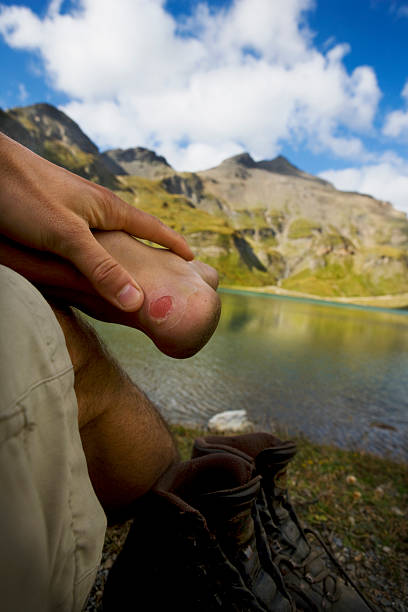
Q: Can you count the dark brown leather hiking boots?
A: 2